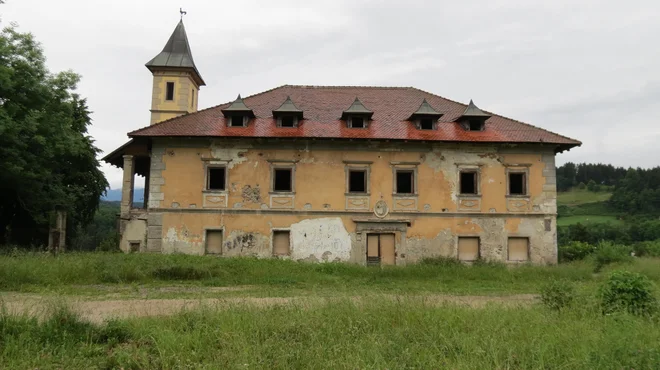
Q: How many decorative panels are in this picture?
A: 6